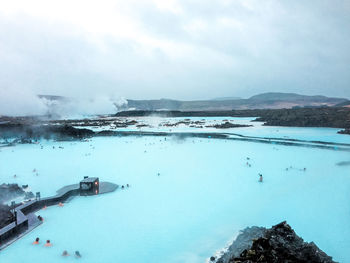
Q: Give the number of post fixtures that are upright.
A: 2